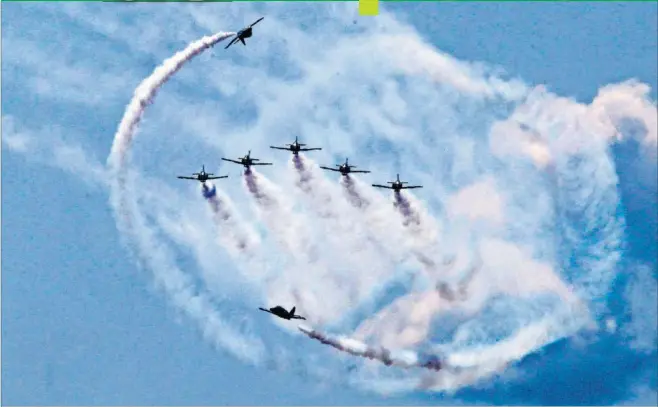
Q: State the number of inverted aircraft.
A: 1